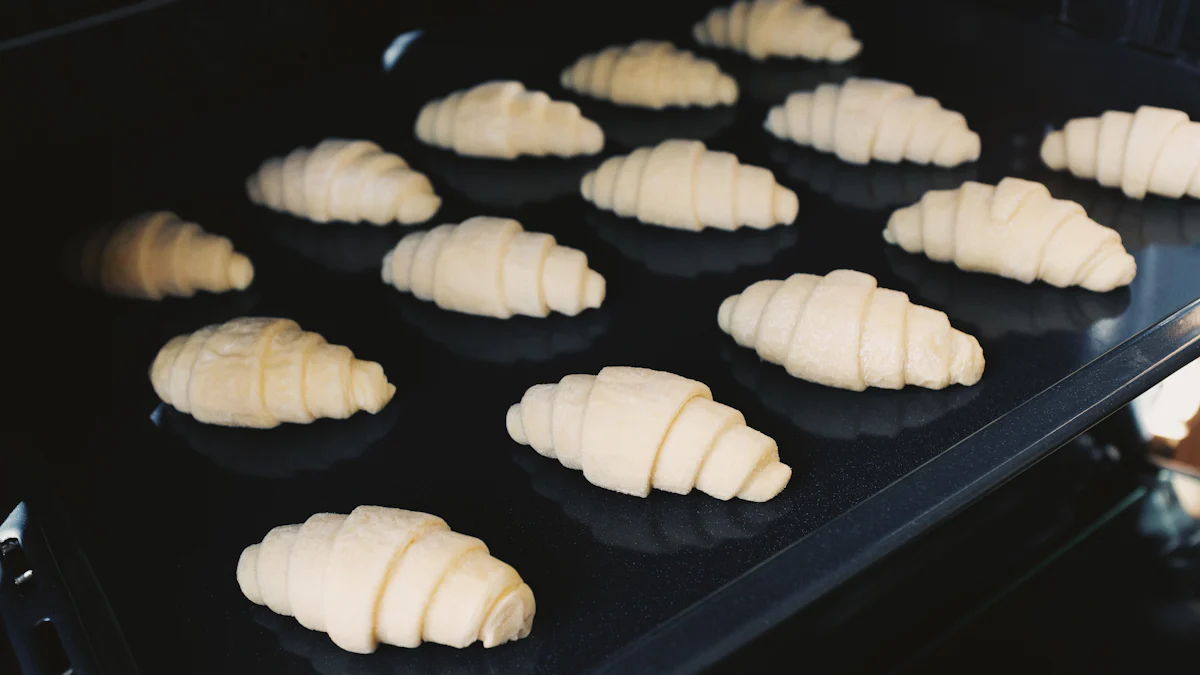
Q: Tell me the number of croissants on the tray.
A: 14